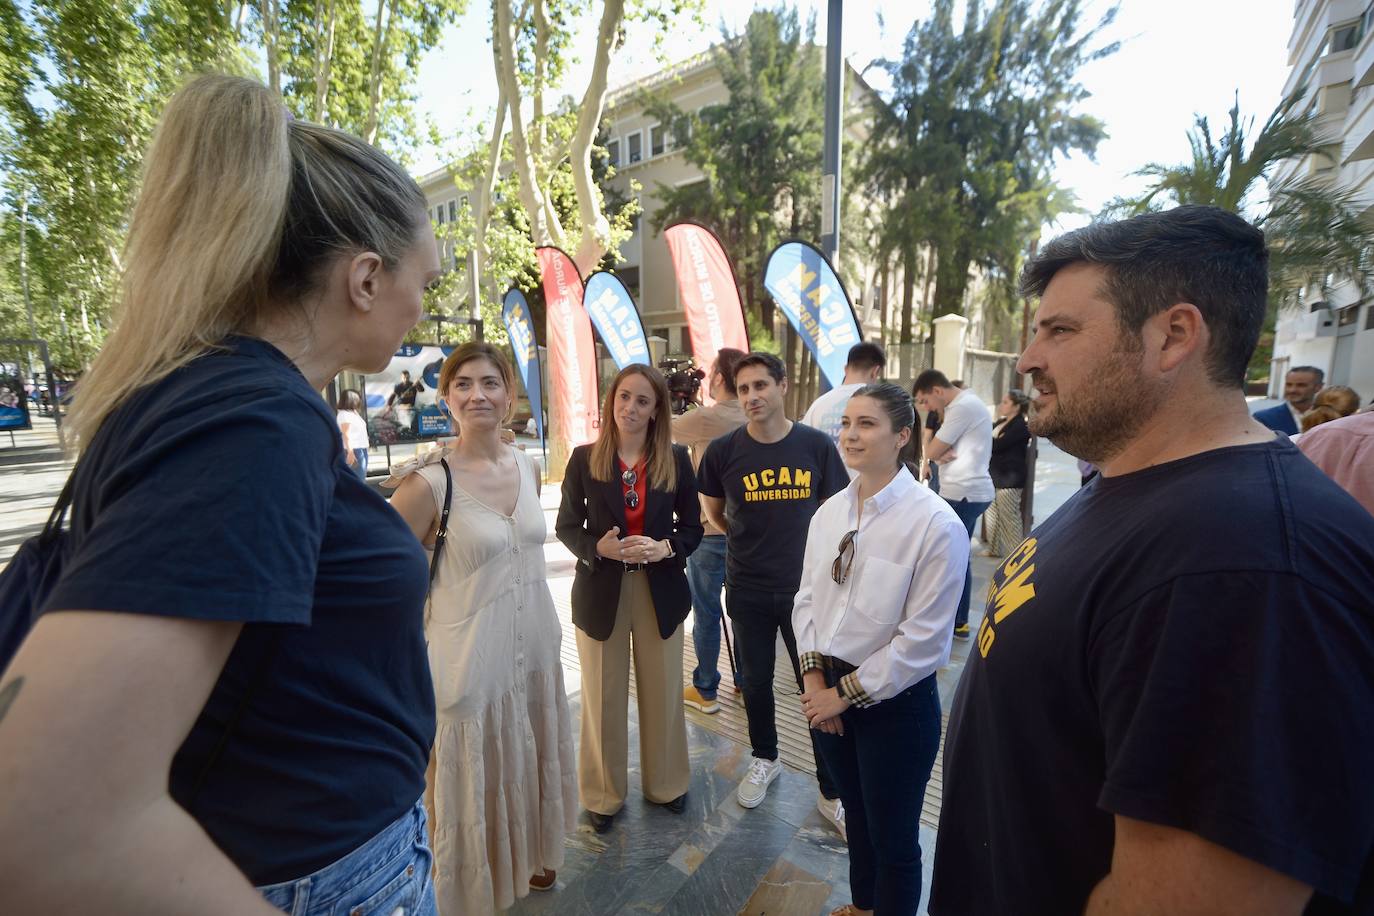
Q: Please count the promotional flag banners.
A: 5